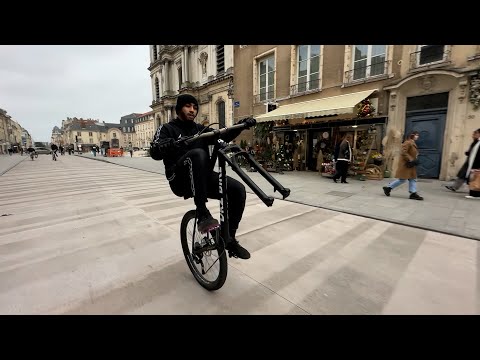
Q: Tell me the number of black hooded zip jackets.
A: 1